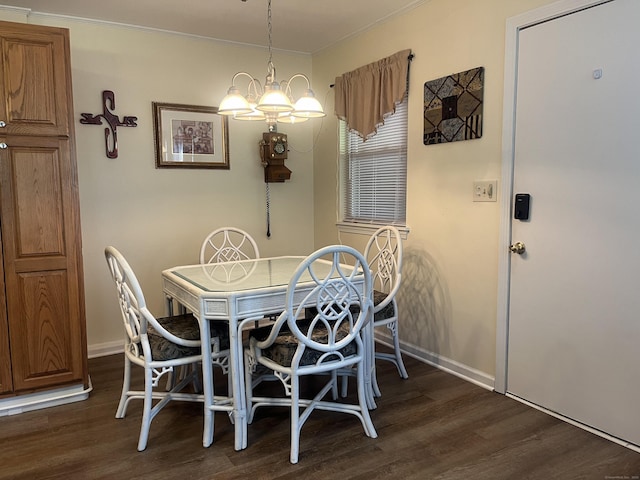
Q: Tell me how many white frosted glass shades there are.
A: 5